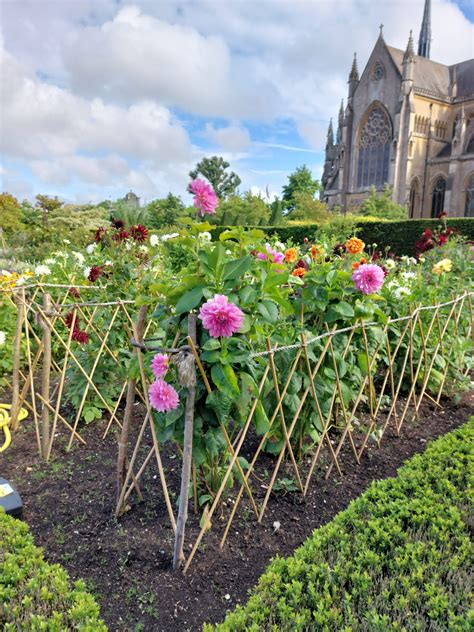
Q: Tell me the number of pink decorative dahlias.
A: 6